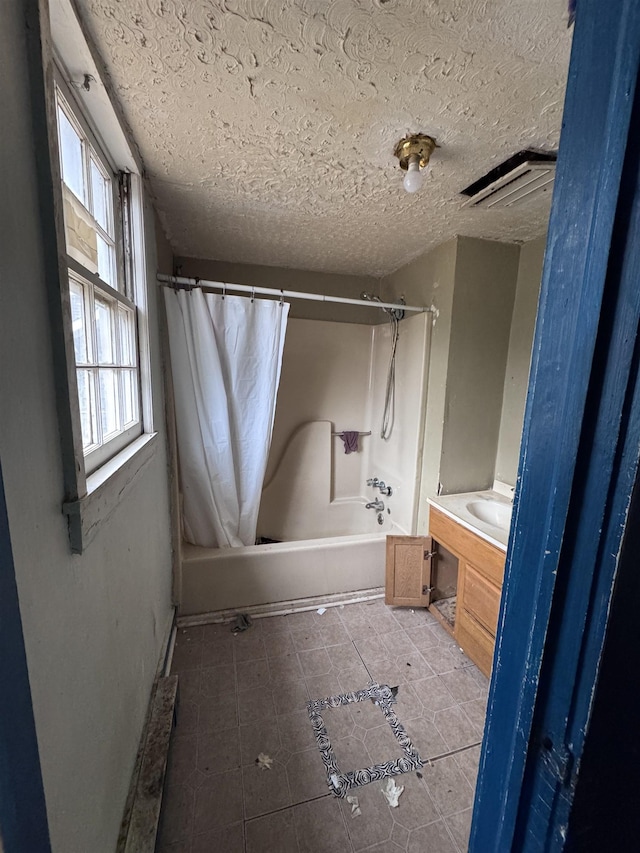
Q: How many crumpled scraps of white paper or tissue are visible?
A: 3